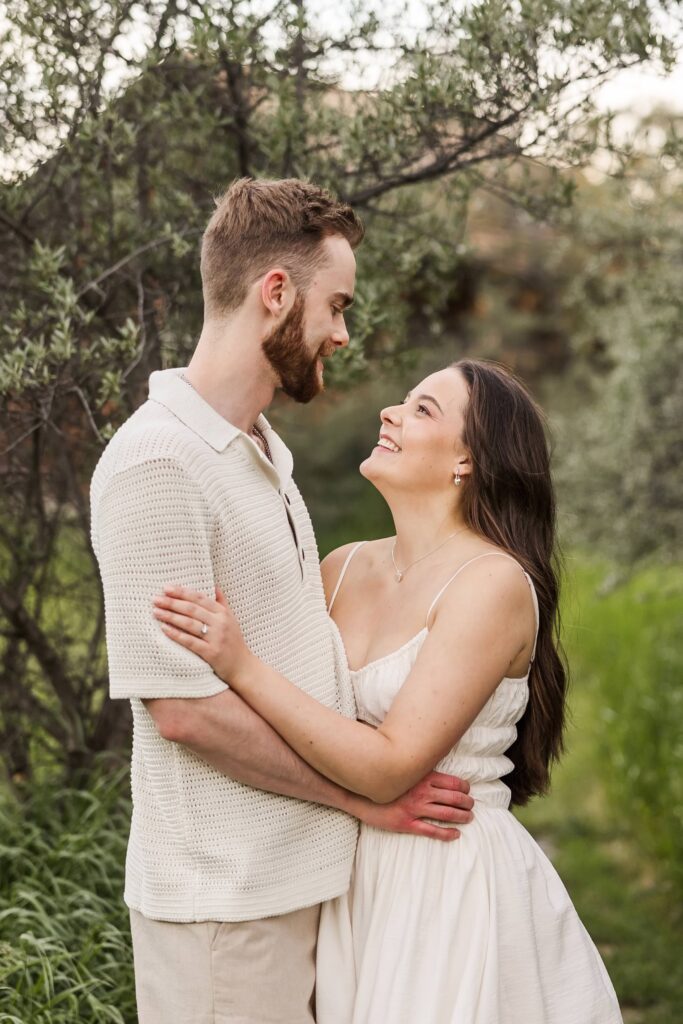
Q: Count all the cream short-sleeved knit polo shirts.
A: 1